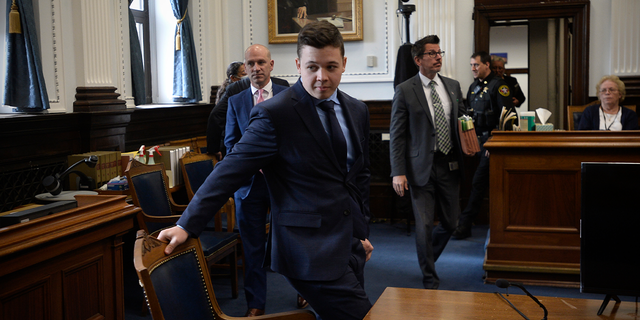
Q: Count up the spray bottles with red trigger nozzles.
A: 2